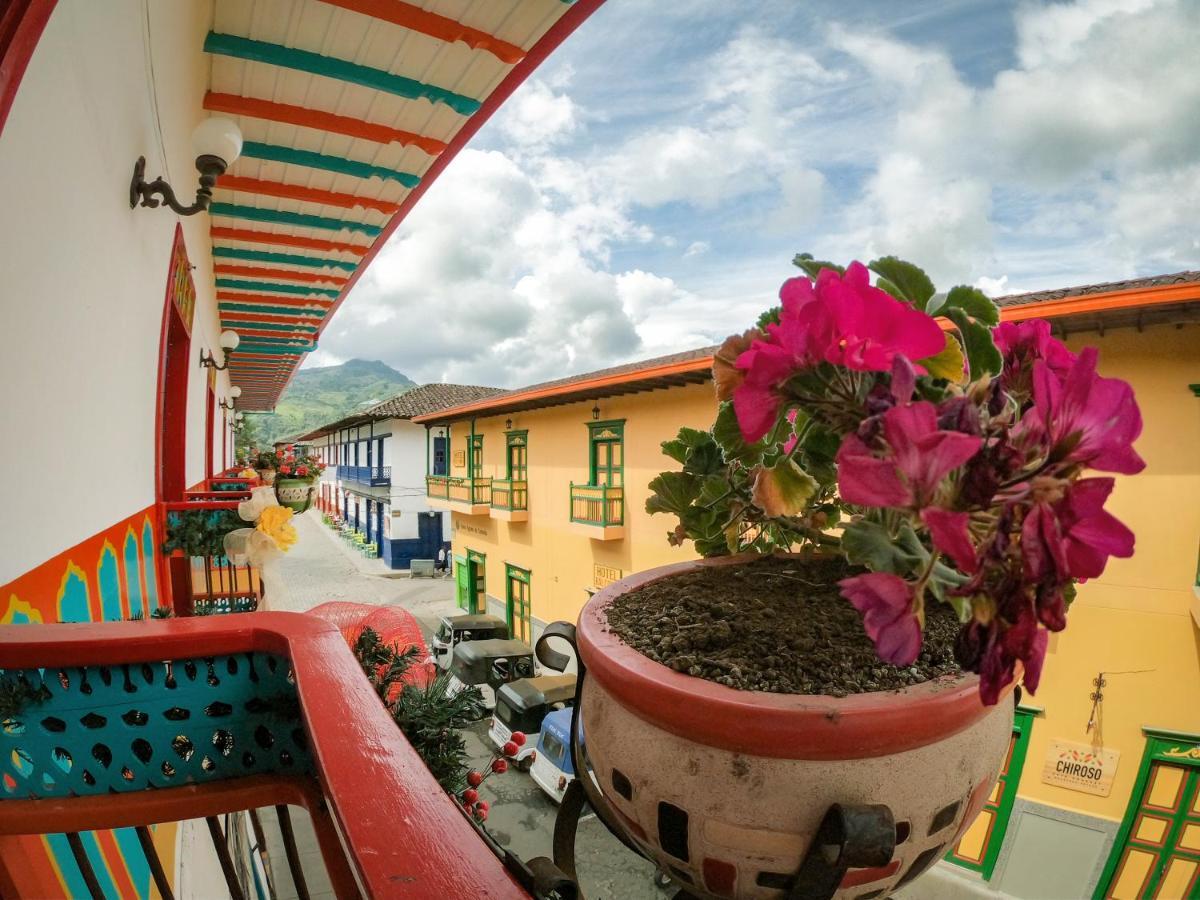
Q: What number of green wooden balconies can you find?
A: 3